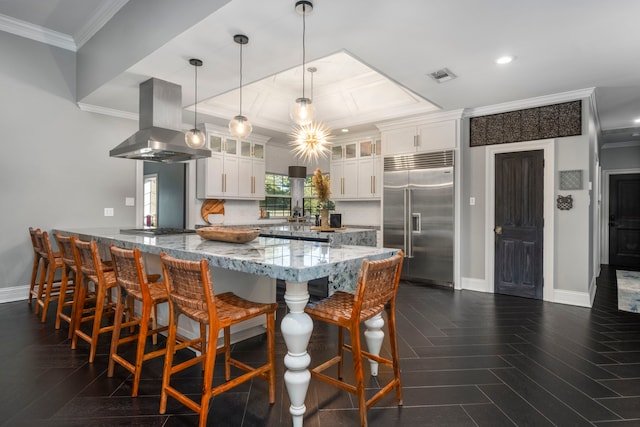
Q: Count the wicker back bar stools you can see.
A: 7